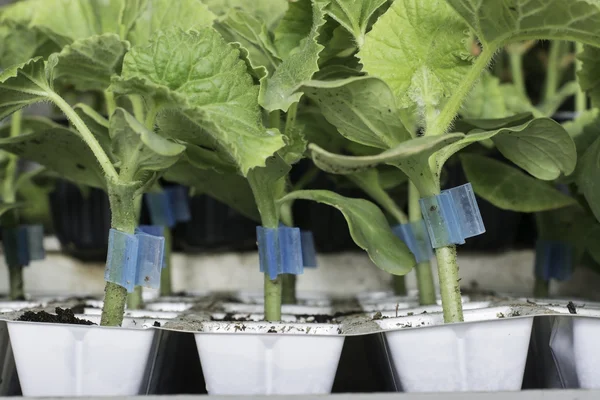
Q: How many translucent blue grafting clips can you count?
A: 9